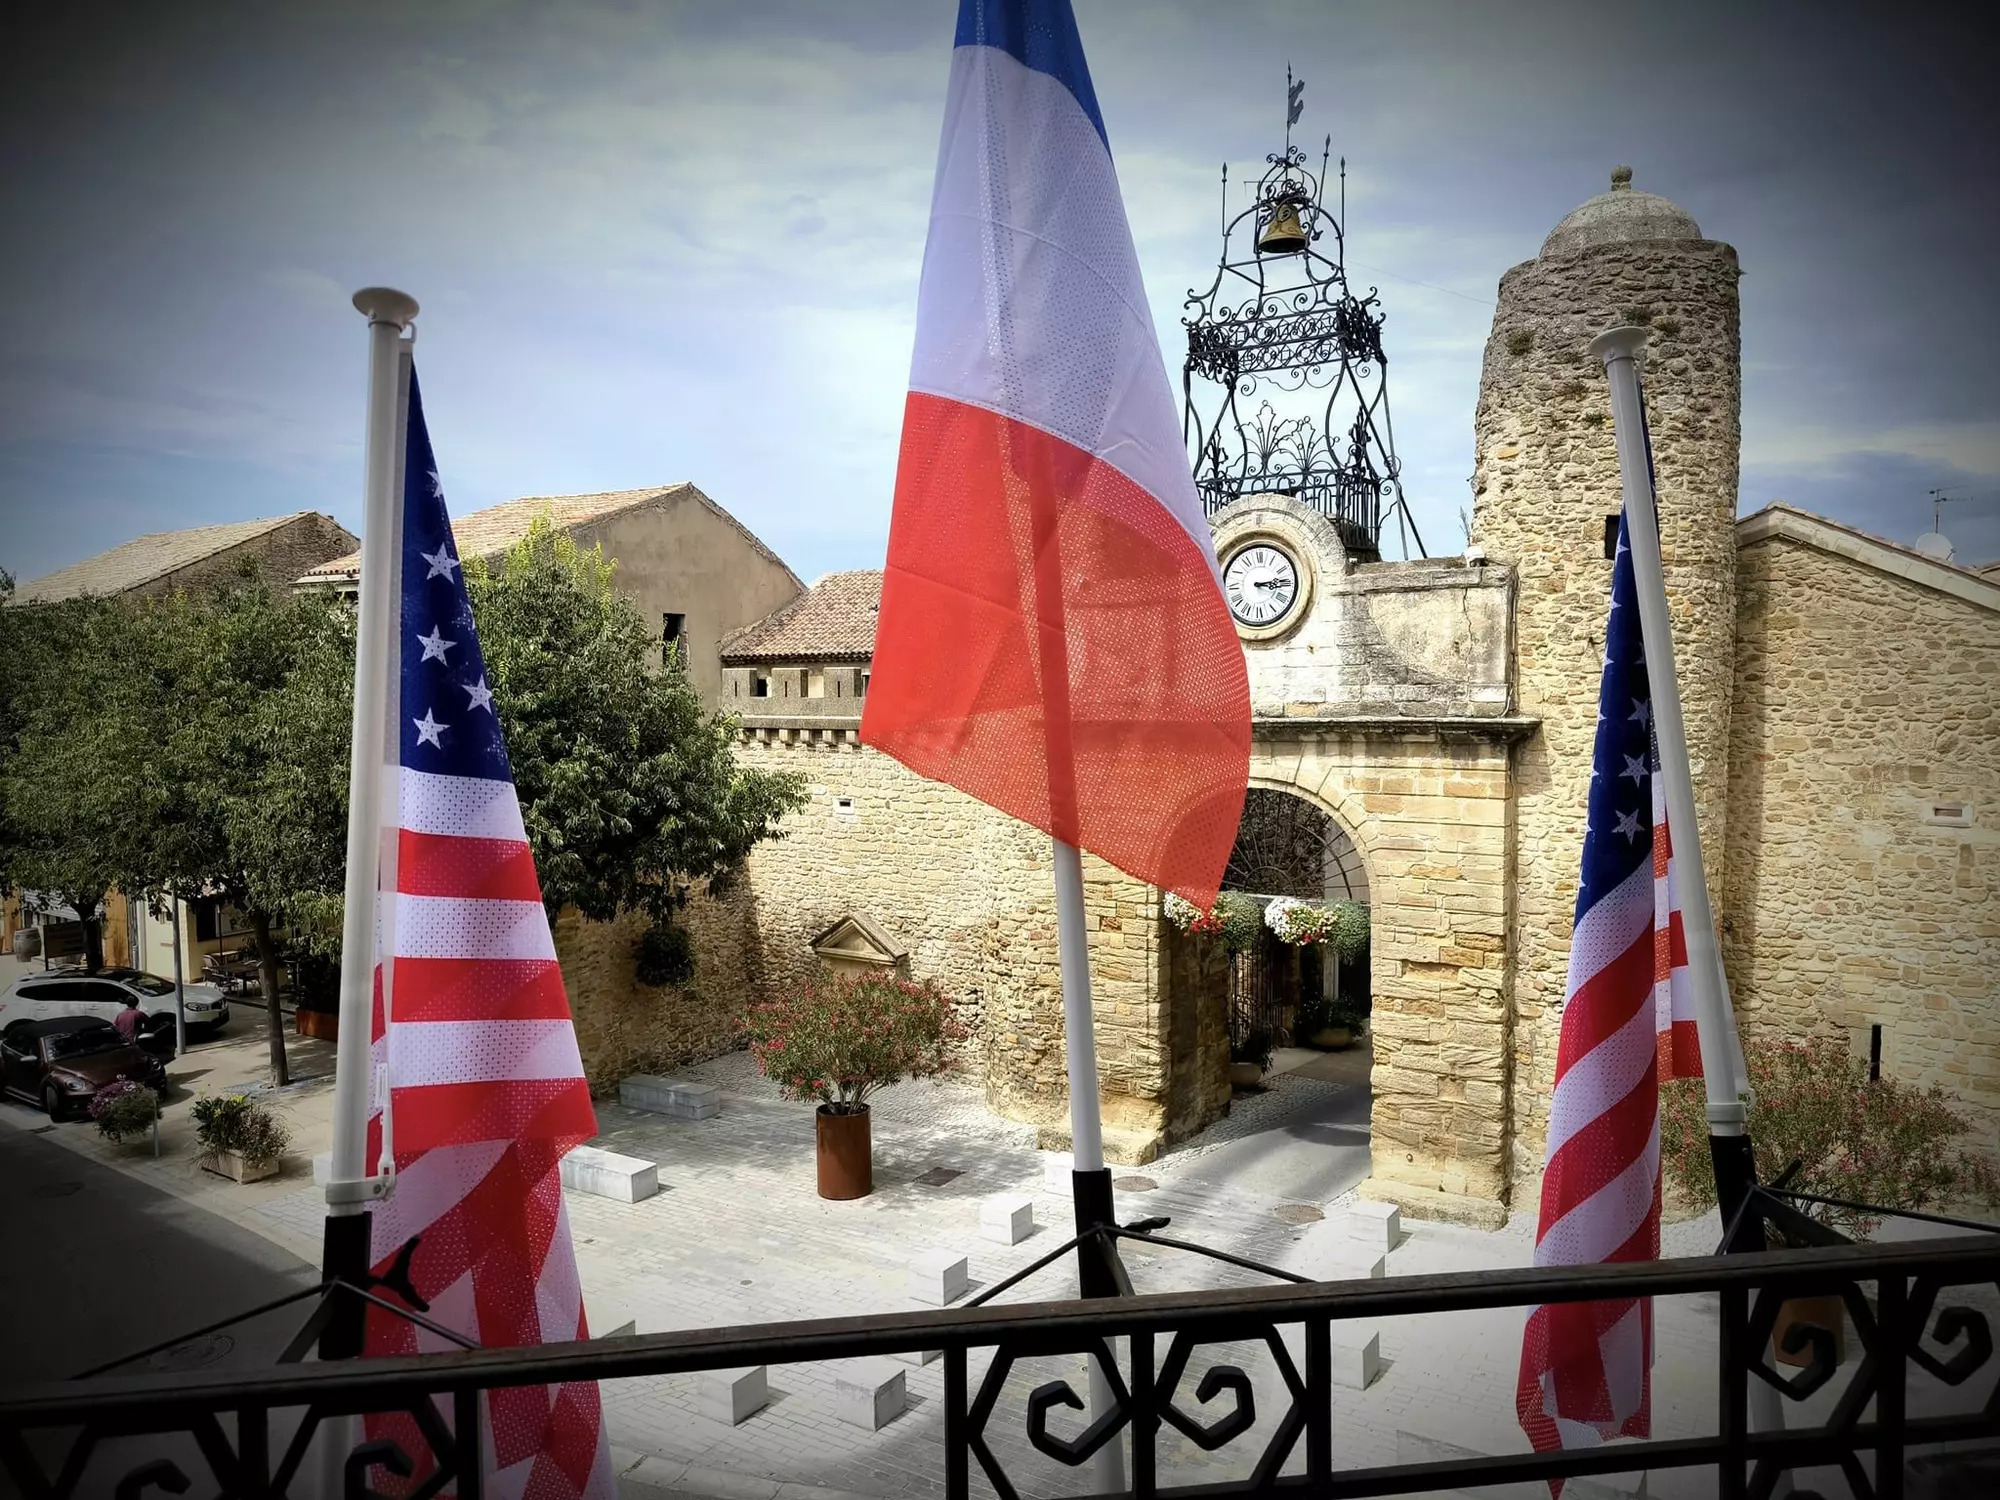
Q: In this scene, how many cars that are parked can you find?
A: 2